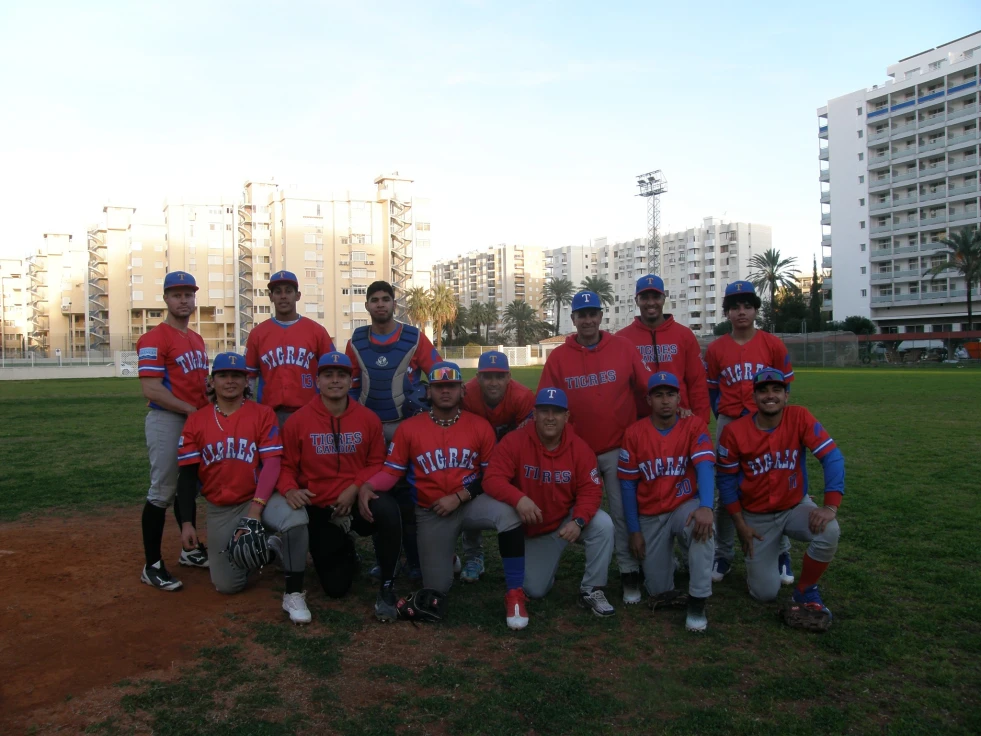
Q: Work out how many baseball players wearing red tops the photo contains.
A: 13